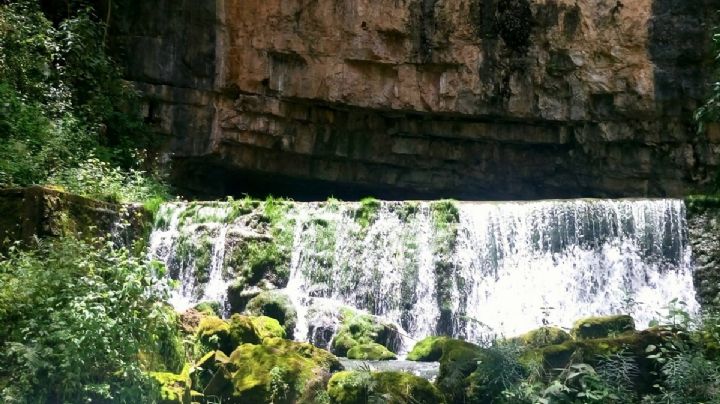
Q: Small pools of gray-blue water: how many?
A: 1